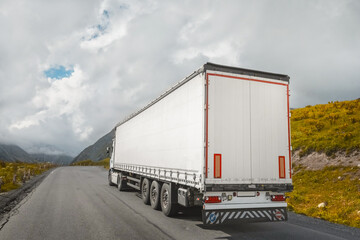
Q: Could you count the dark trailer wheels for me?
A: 3